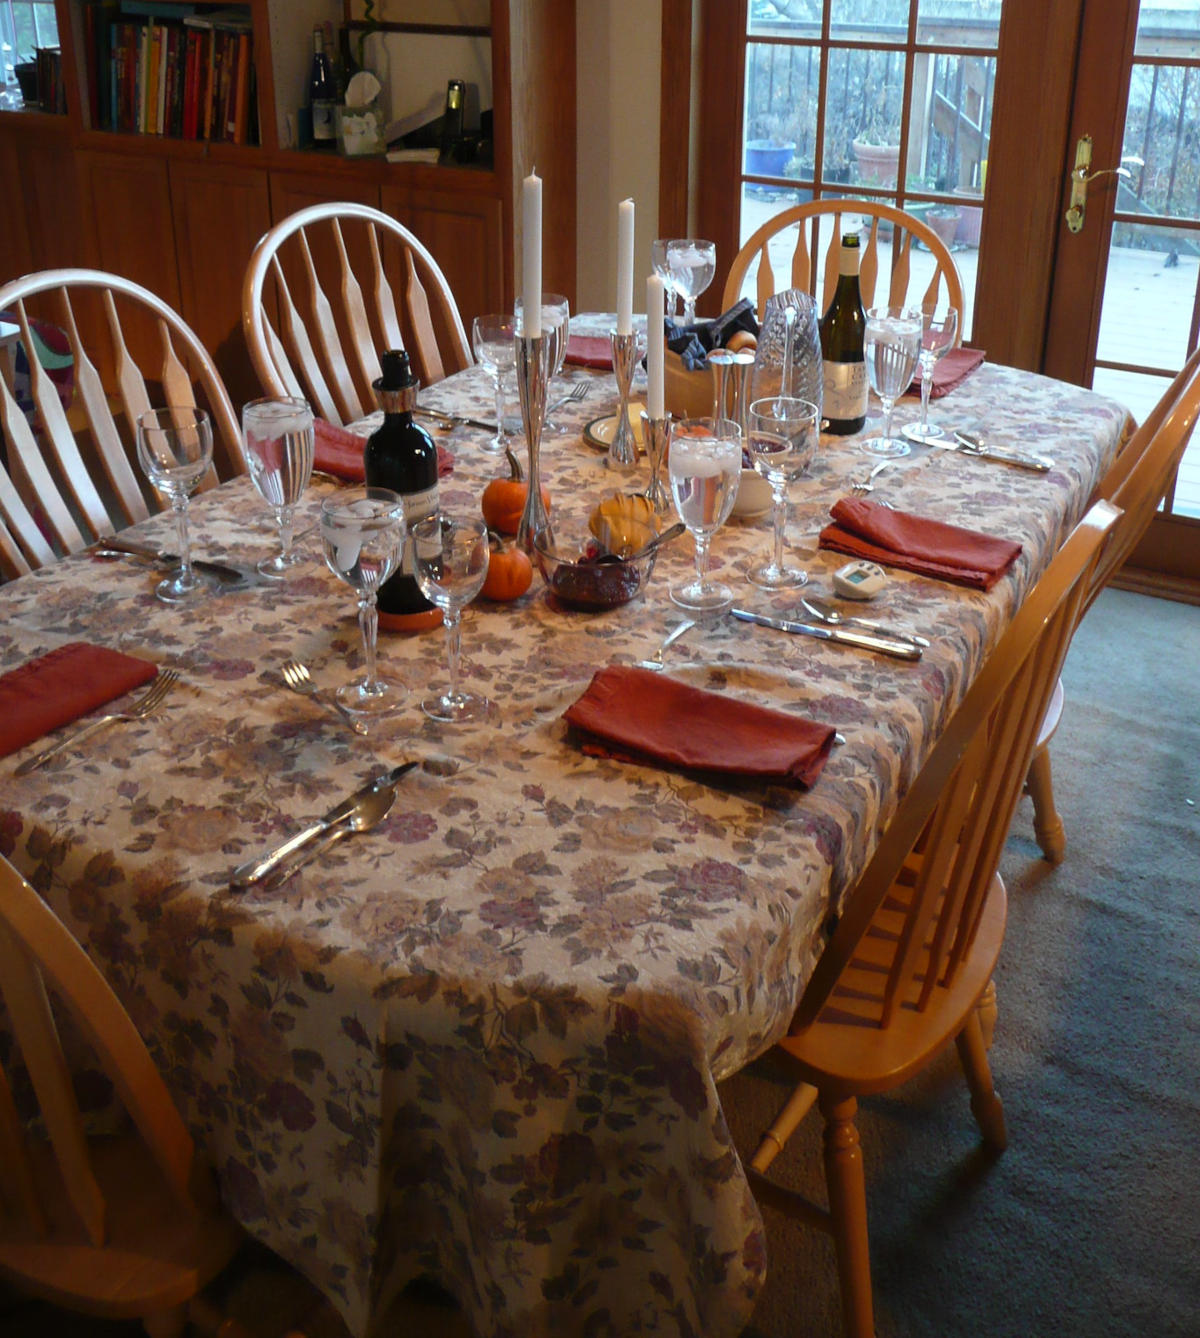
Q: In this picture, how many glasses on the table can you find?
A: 12